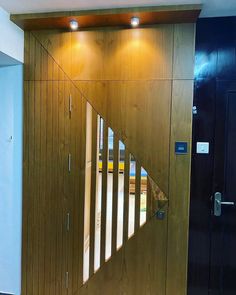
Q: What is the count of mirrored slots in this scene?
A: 6